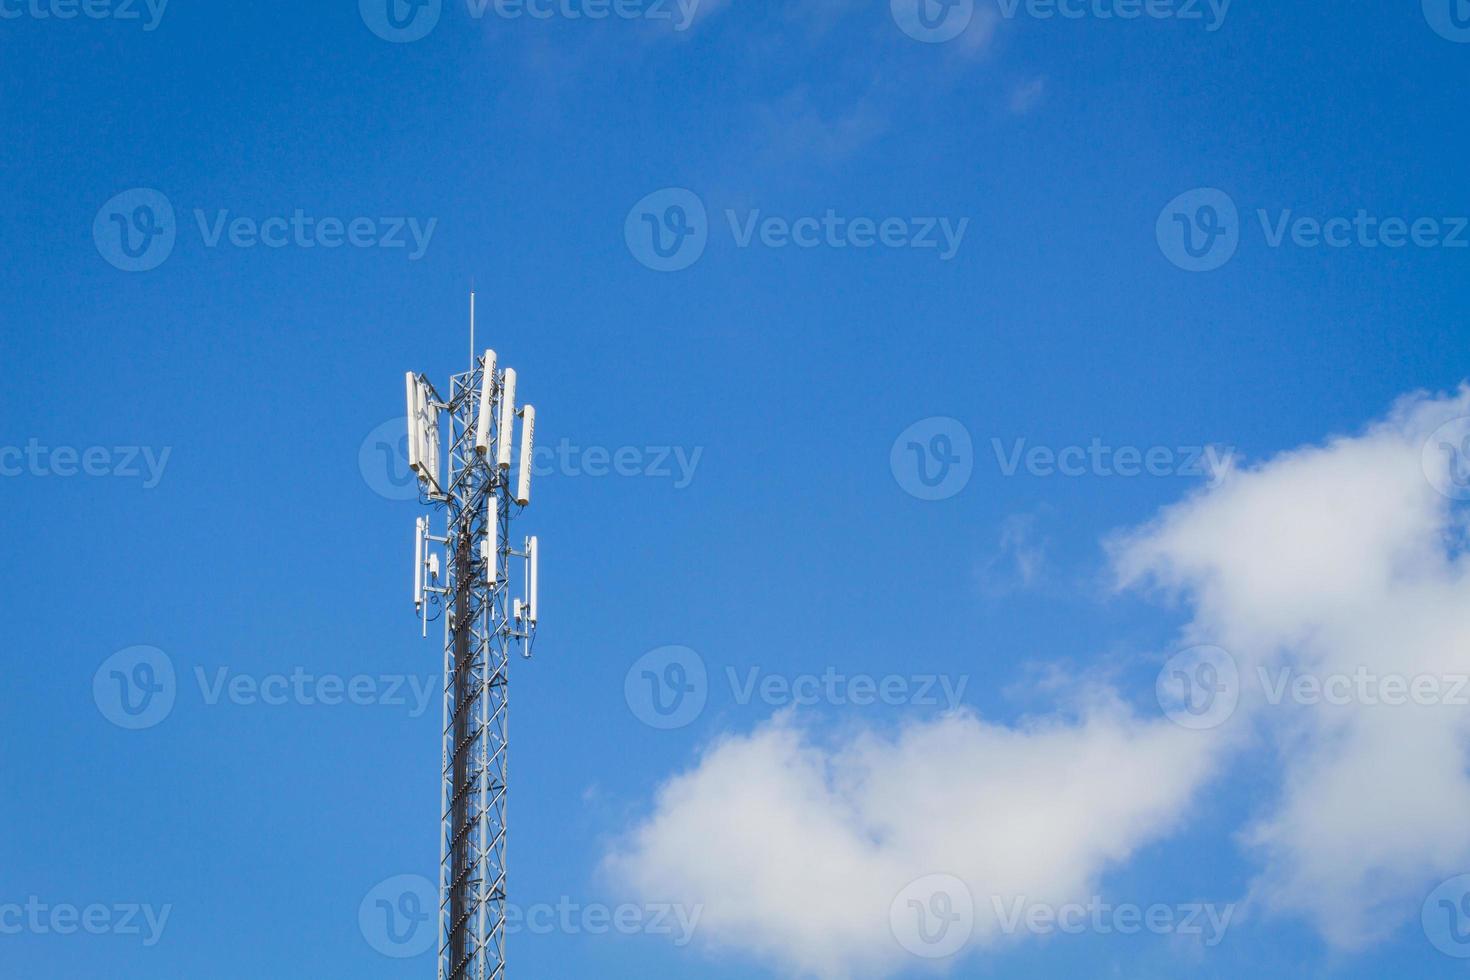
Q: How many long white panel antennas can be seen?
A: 9